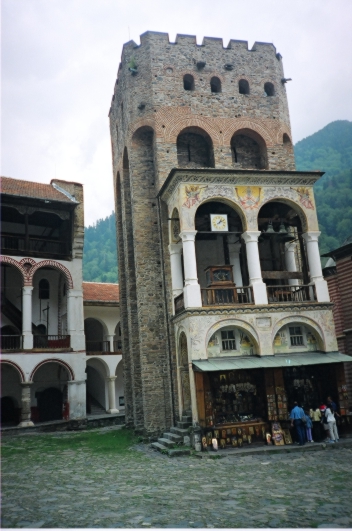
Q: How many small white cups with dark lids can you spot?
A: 0